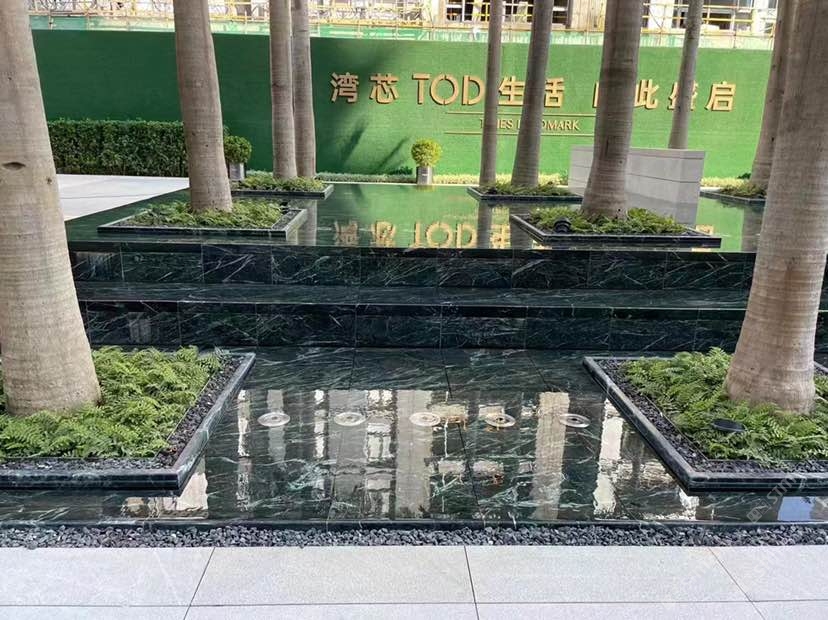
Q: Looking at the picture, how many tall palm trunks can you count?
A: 10